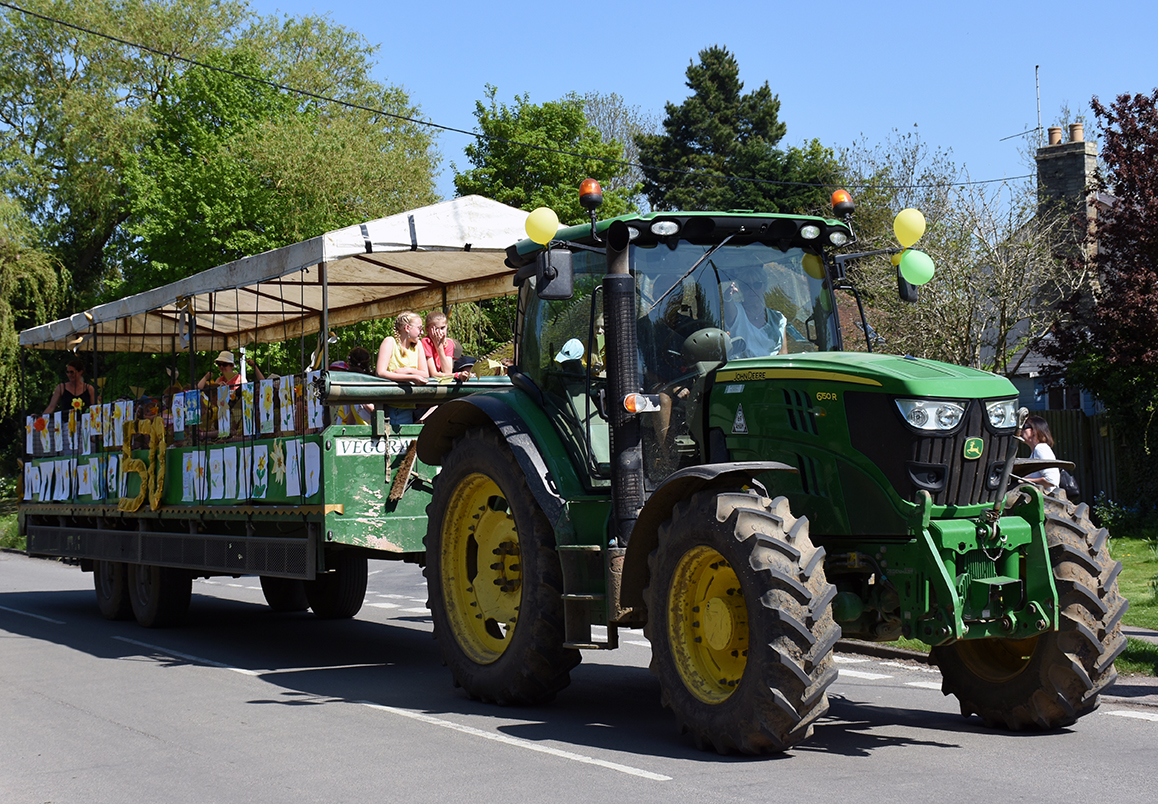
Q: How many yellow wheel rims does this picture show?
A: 3